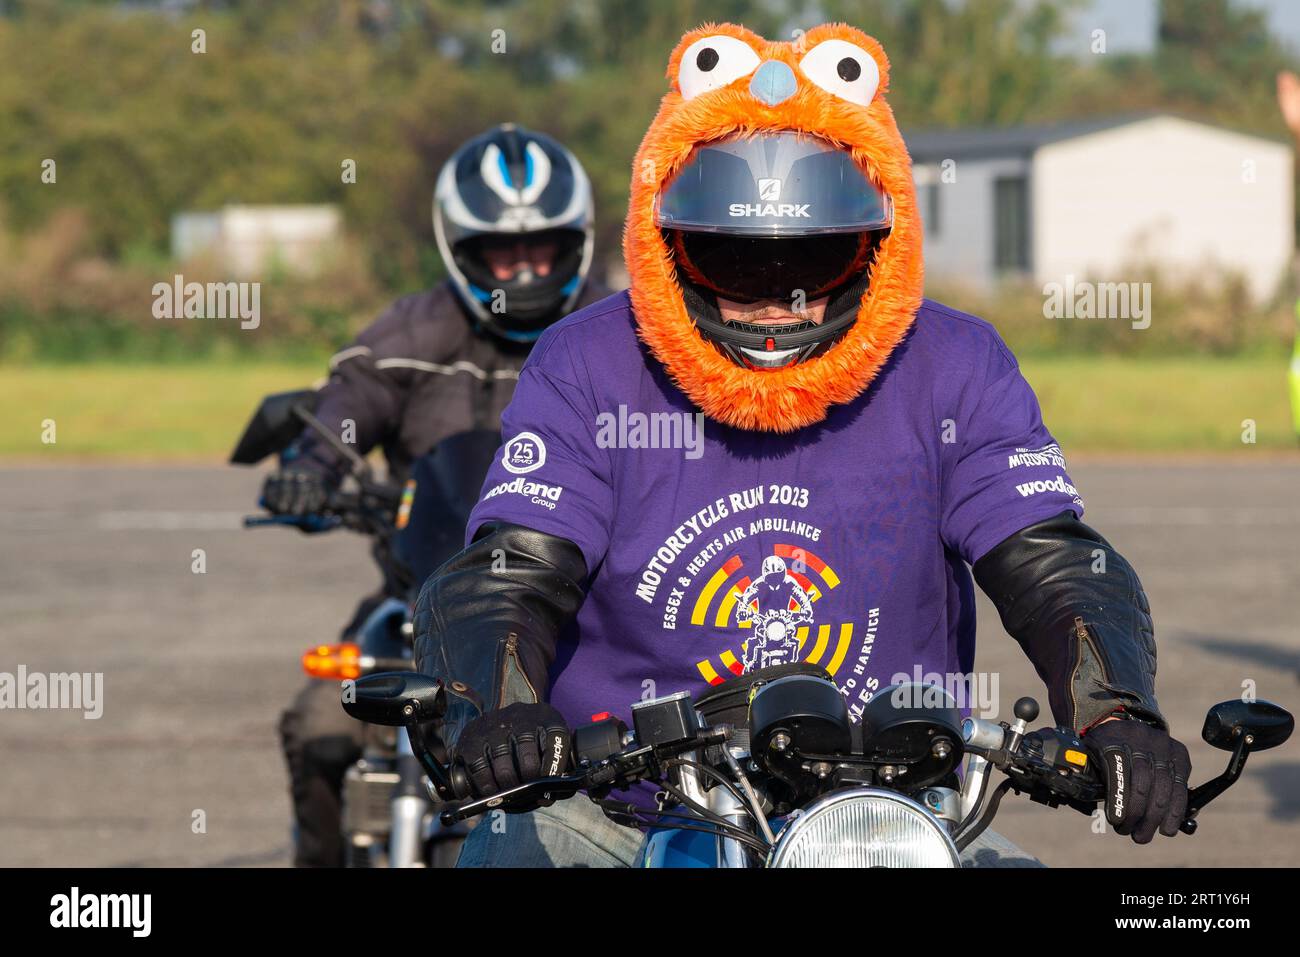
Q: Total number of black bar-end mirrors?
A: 2